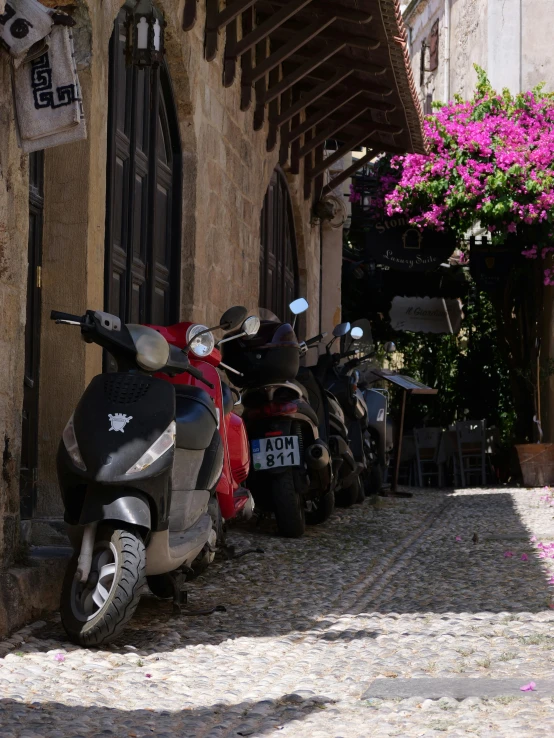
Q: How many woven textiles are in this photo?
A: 2